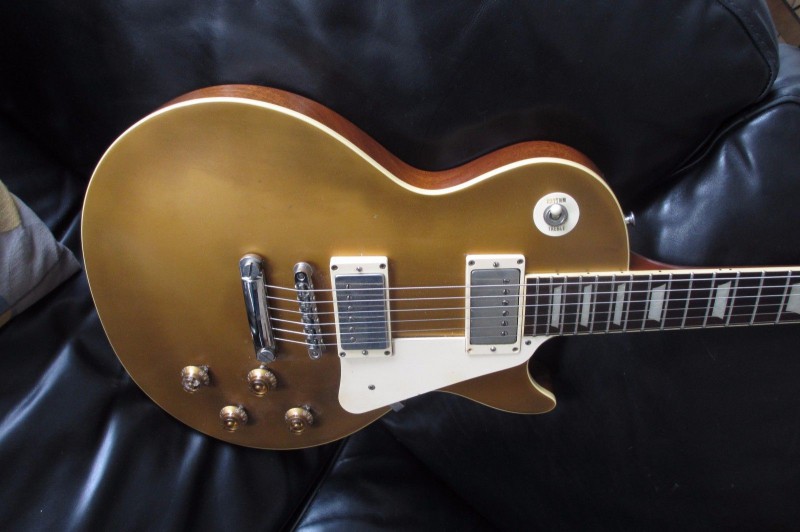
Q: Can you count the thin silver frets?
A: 14